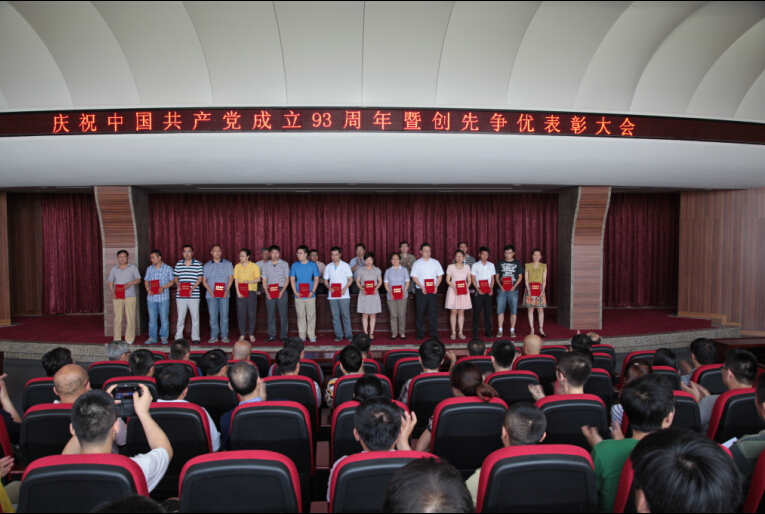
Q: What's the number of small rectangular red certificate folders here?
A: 15